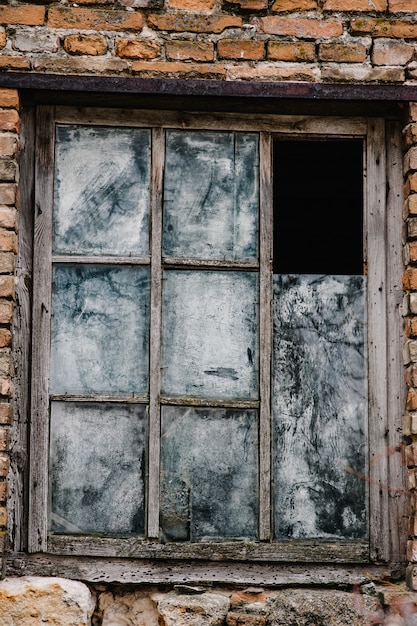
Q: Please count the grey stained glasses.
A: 7